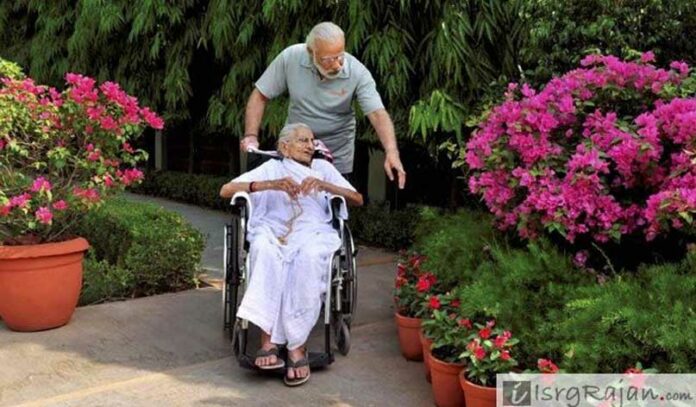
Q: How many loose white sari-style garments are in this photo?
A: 1